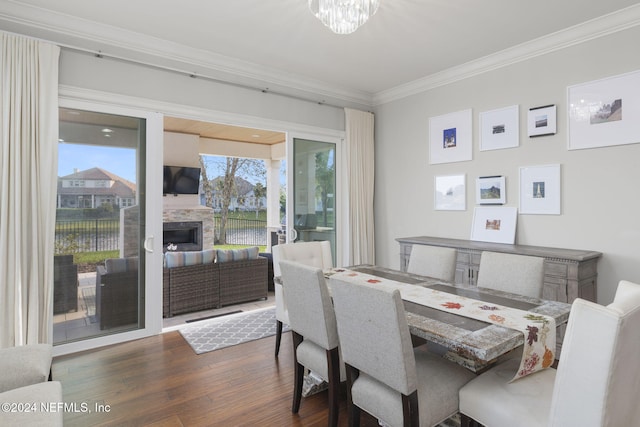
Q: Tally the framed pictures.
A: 8